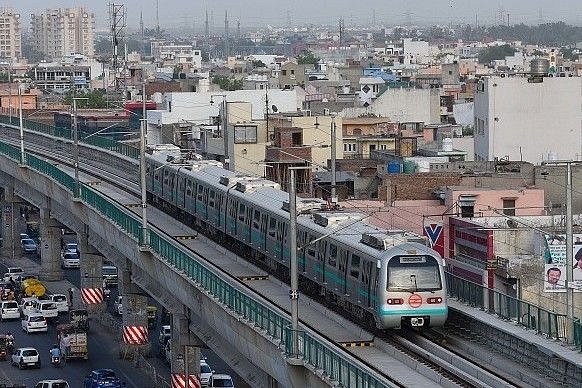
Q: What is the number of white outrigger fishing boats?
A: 0